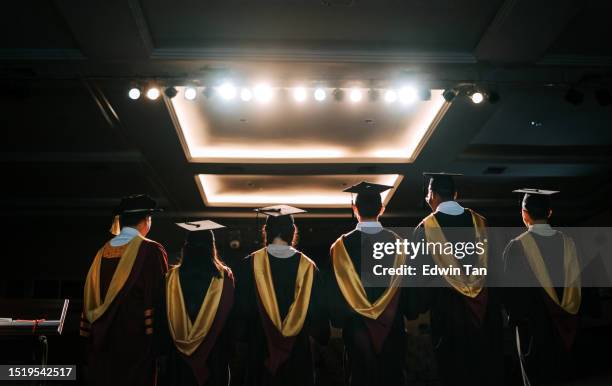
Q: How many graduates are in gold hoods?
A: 6